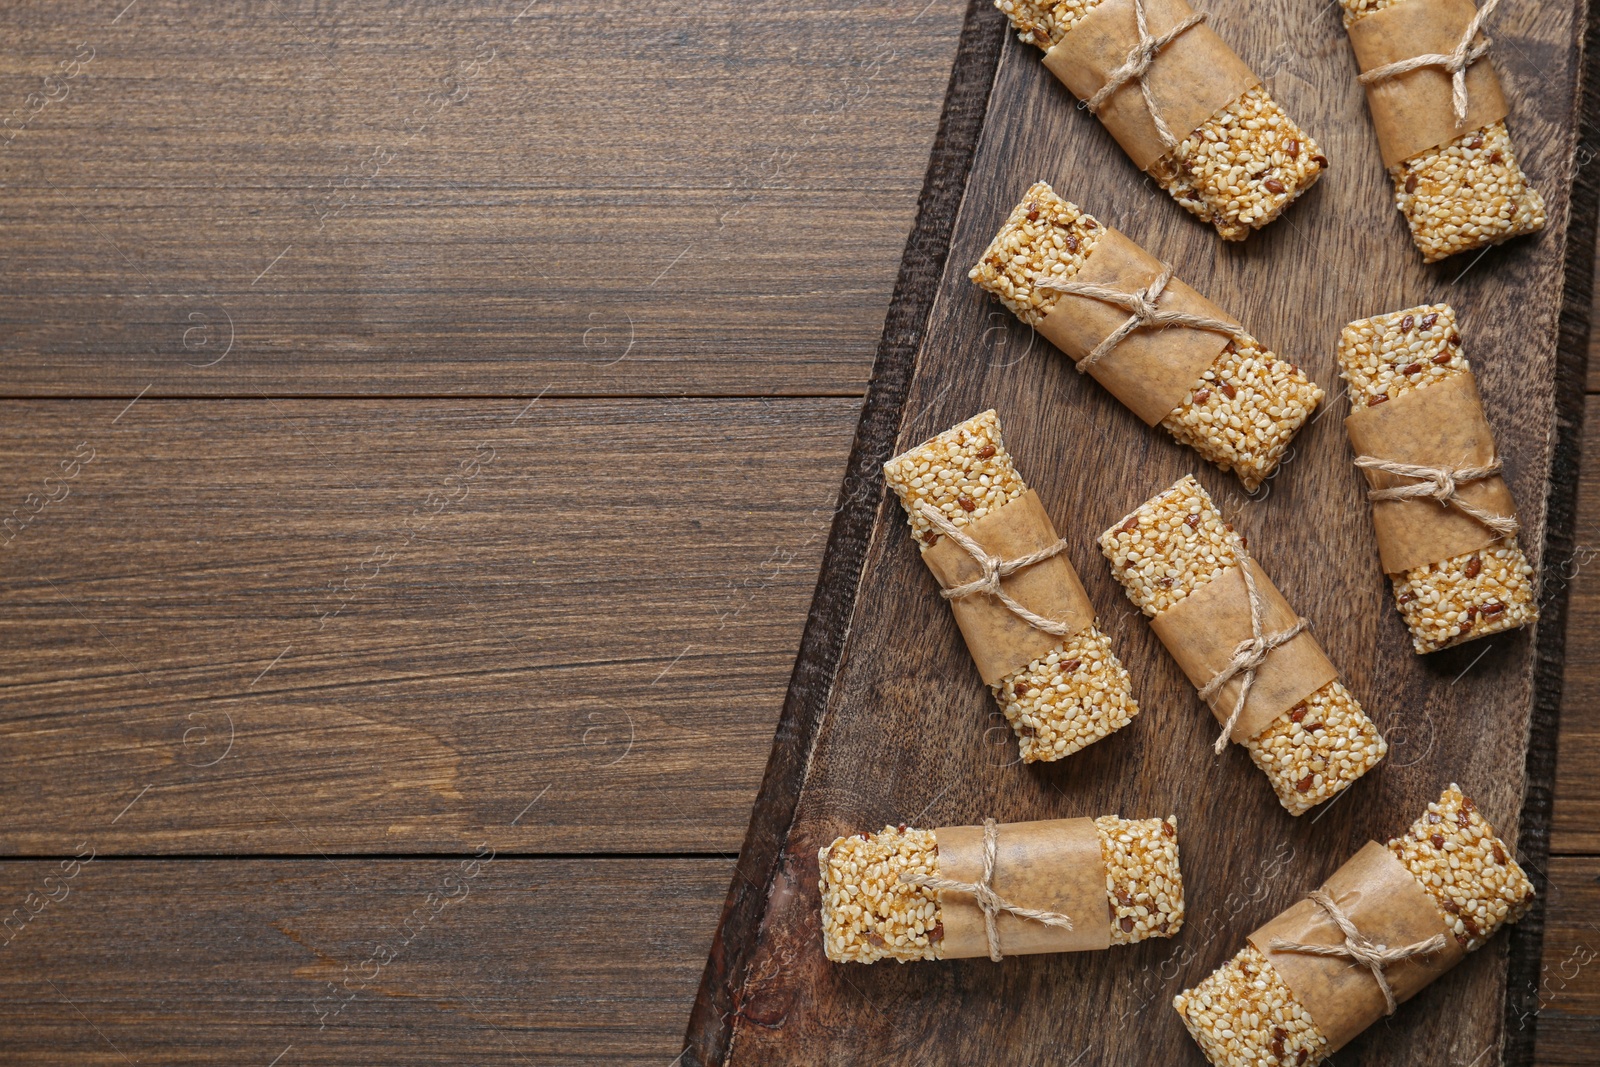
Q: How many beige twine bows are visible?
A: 8